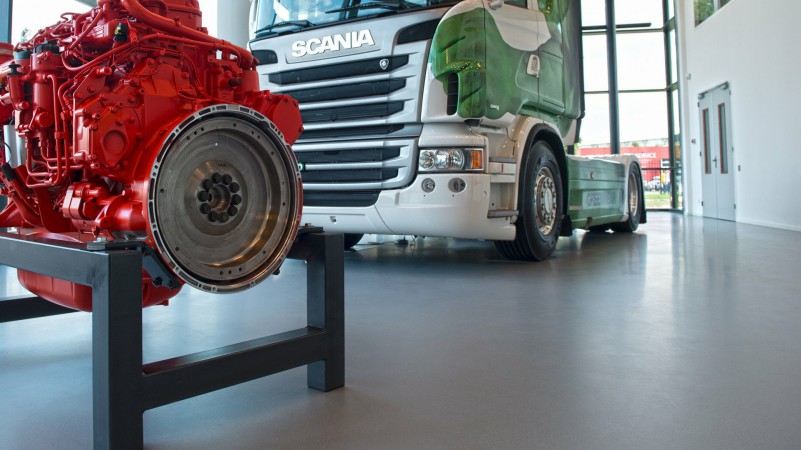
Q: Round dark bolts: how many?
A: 10